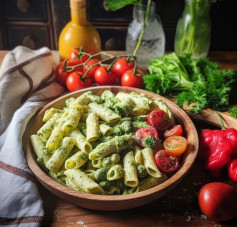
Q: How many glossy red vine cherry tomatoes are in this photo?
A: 7